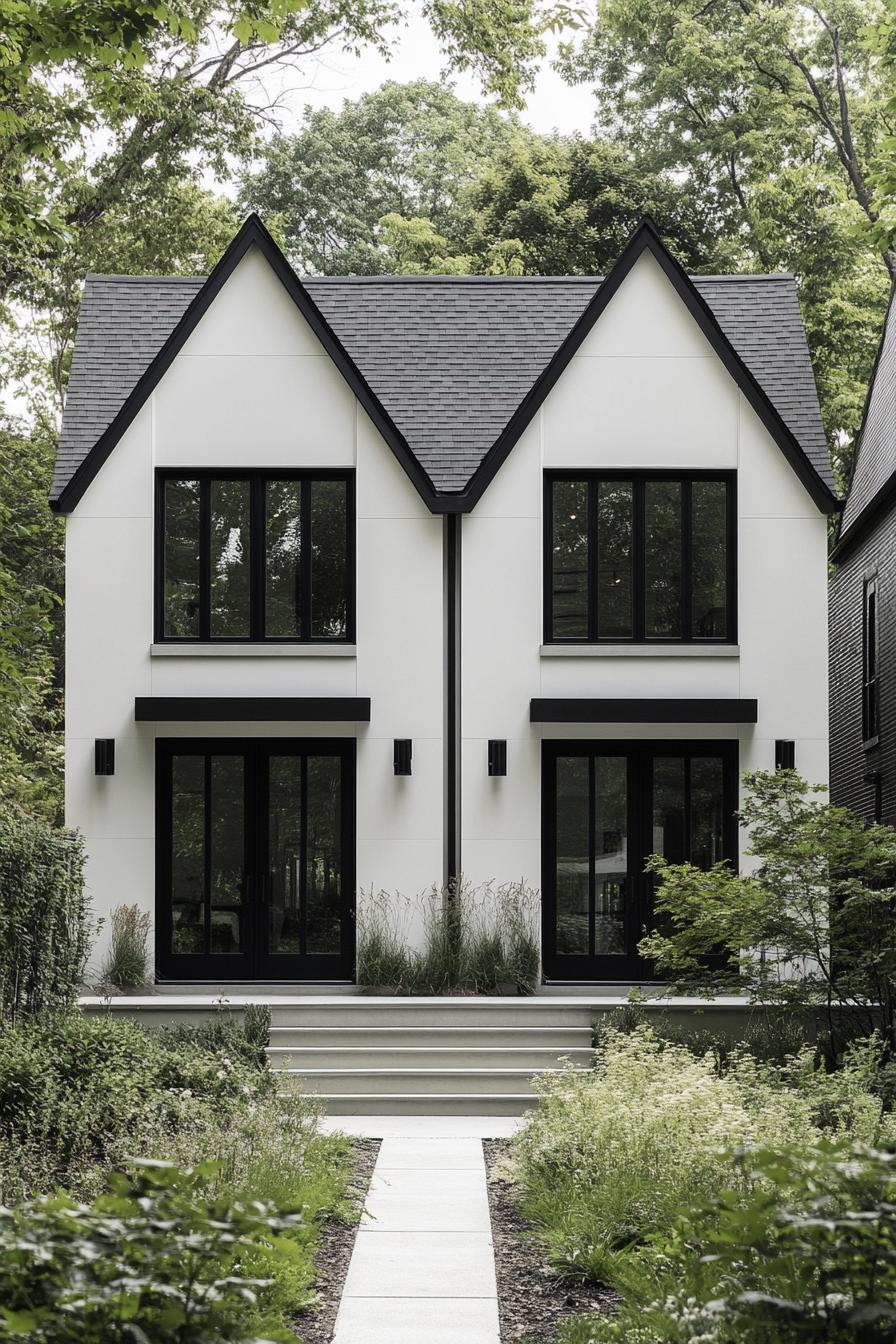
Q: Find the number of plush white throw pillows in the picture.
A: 0